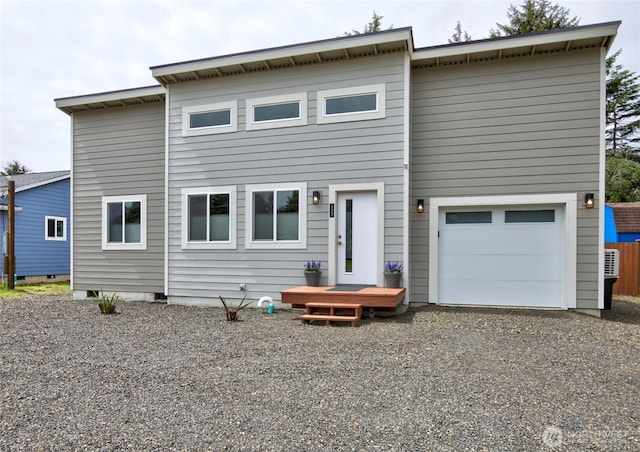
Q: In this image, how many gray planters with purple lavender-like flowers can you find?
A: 2